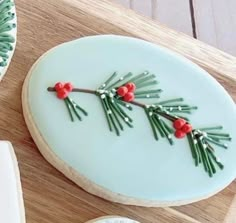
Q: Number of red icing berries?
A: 9